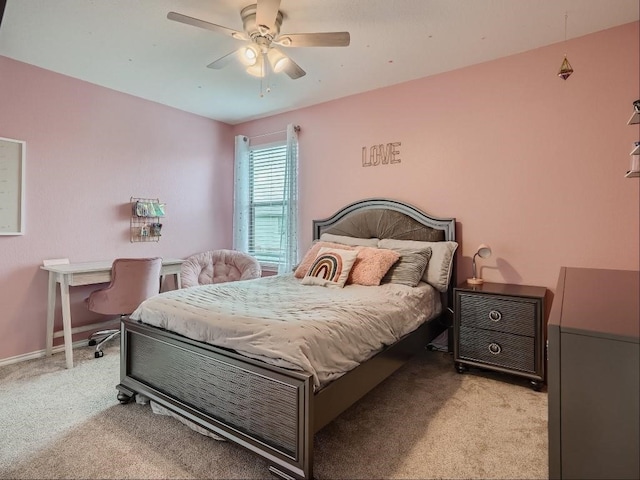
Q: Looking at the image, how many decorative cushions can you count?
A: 4